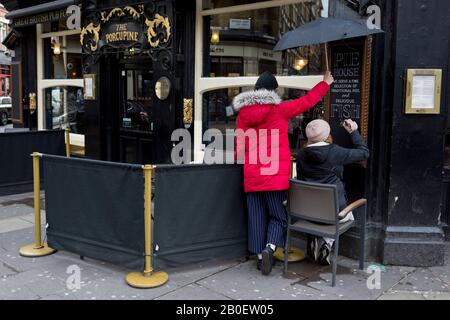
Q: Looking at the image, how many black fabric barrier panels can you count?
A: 3